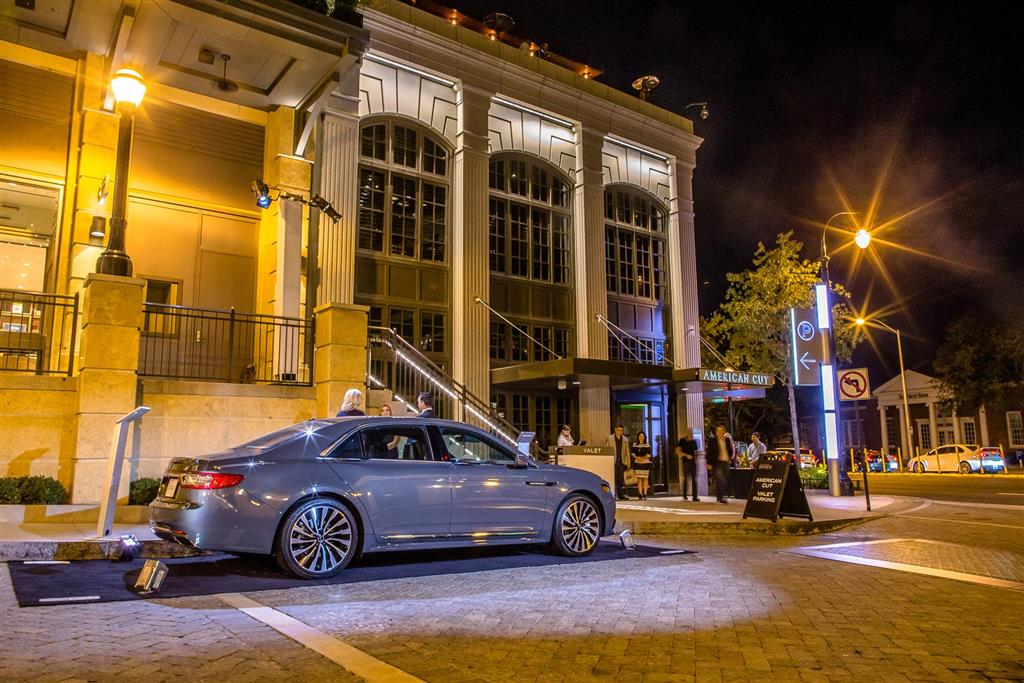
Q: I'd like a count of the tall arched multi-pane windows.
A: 3